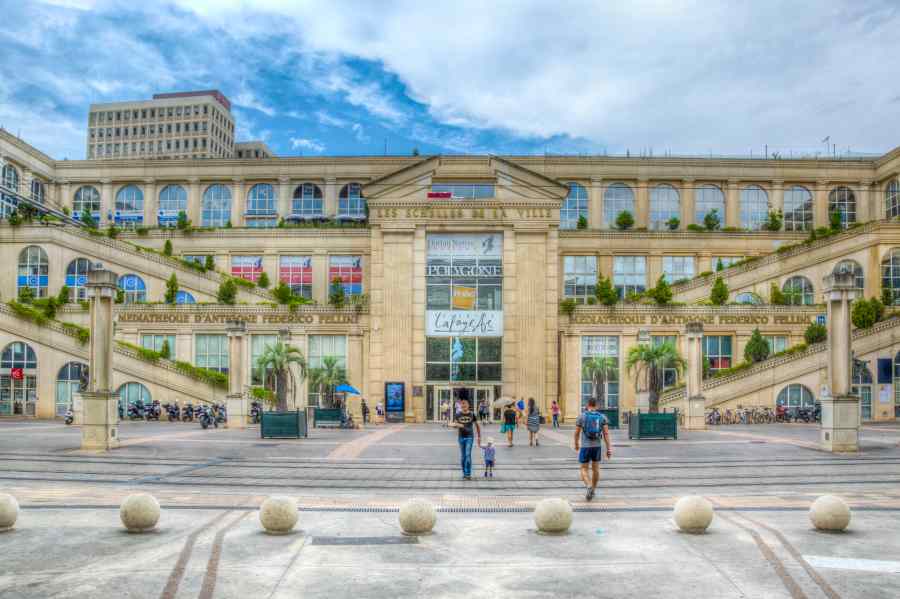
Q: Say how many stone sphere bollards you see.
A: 7